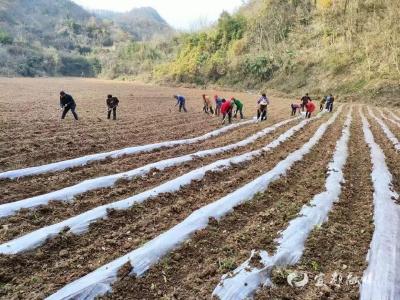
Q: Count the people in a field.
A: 13